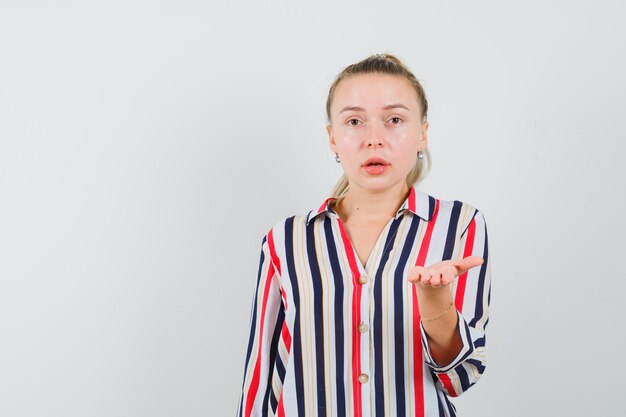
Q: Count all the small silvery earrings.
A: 2